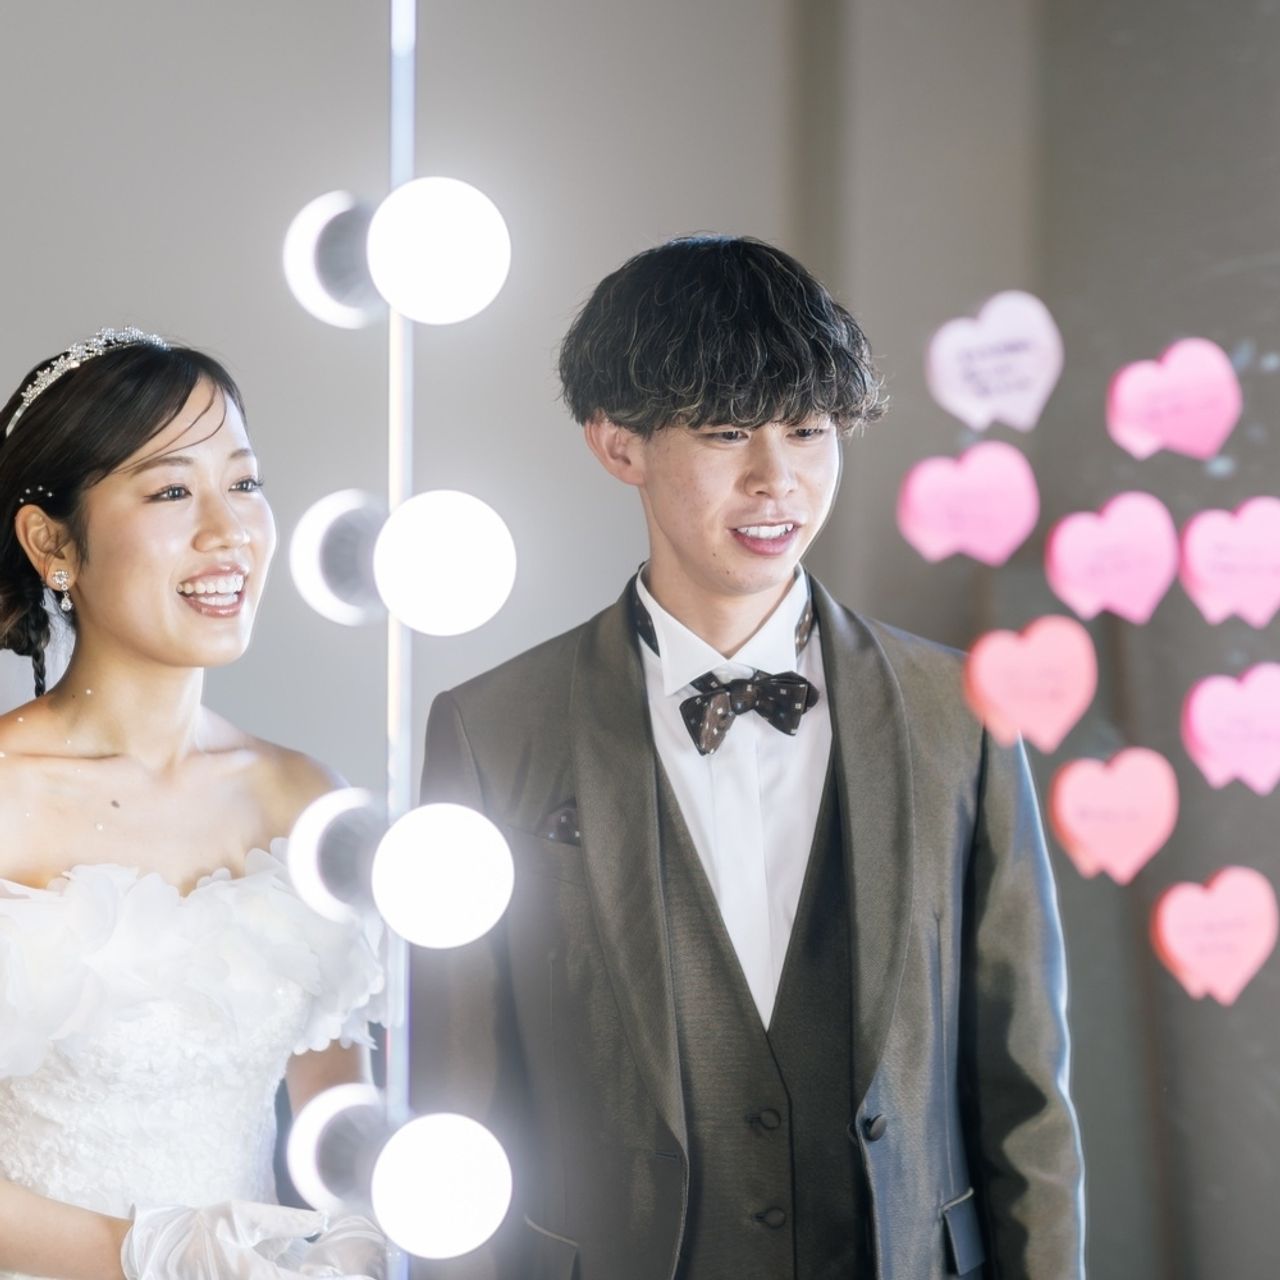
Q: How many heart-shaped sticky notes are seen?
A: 9